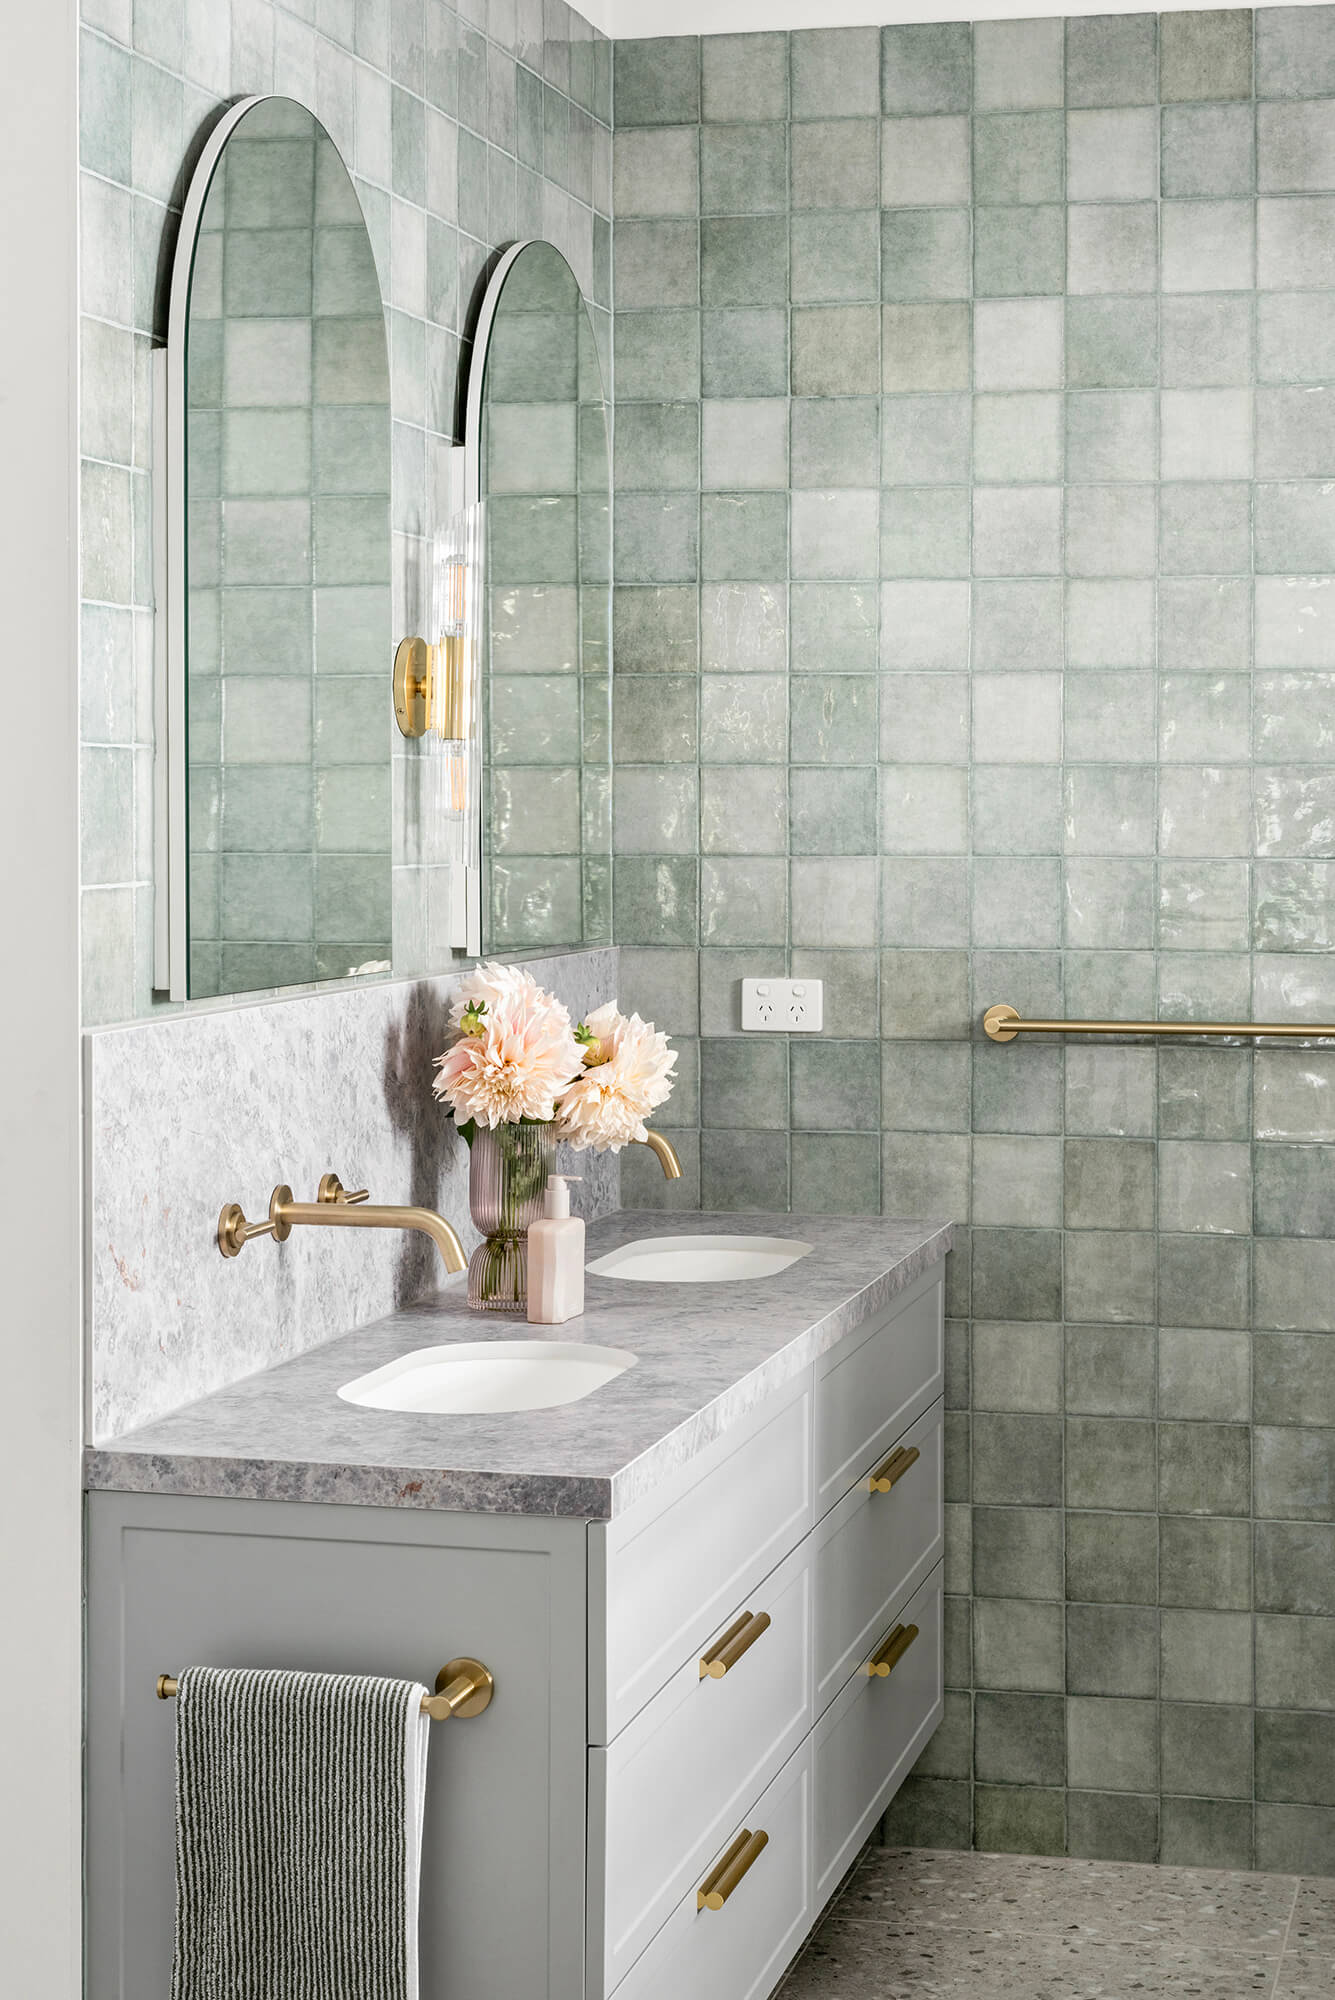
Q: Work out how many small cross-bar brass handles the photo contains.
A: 2